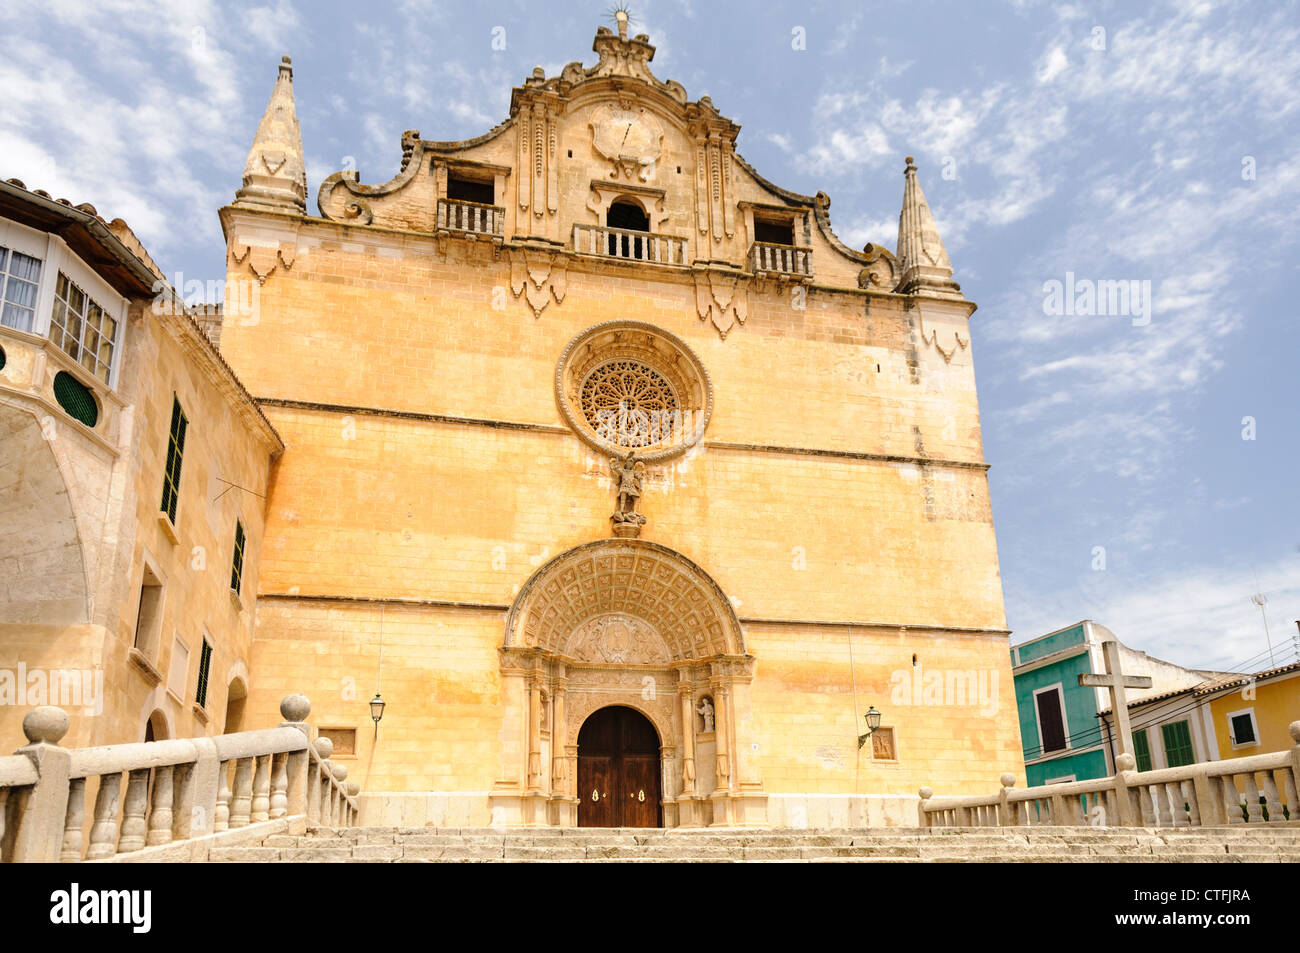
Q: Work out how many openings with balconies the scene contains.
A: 3